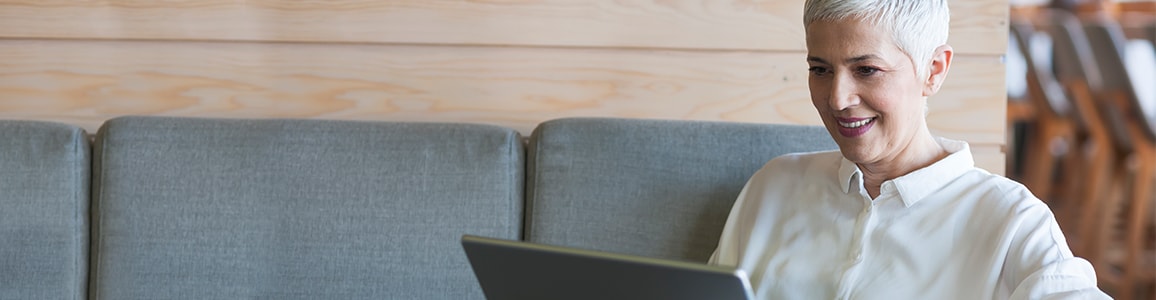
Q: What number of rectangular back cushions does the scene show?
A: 3